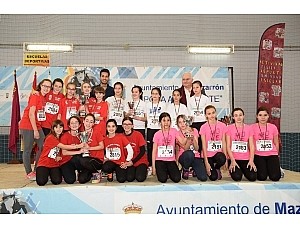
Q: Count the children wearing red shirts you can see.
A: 10